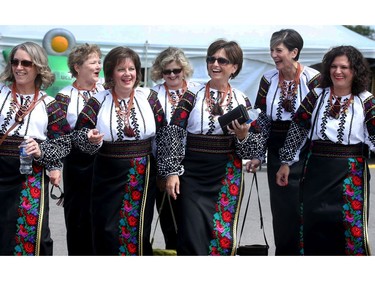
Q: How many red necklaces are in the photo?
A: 7